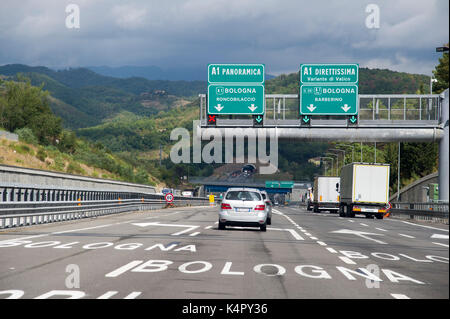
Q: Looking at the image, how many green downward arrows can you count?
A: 3